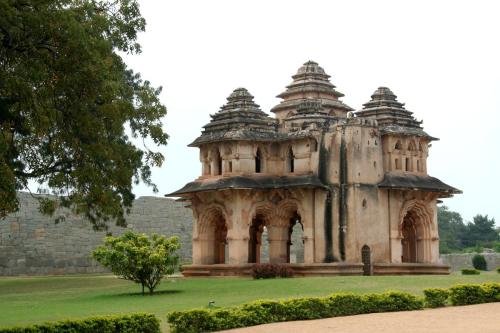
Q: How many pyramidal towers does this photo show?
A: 3